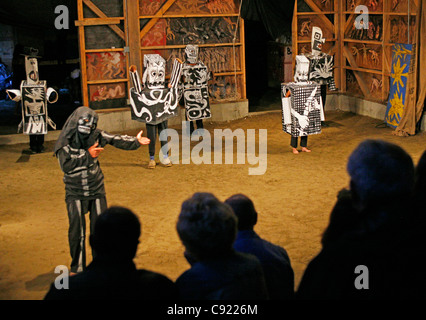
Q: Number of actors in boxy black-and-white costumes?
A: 5